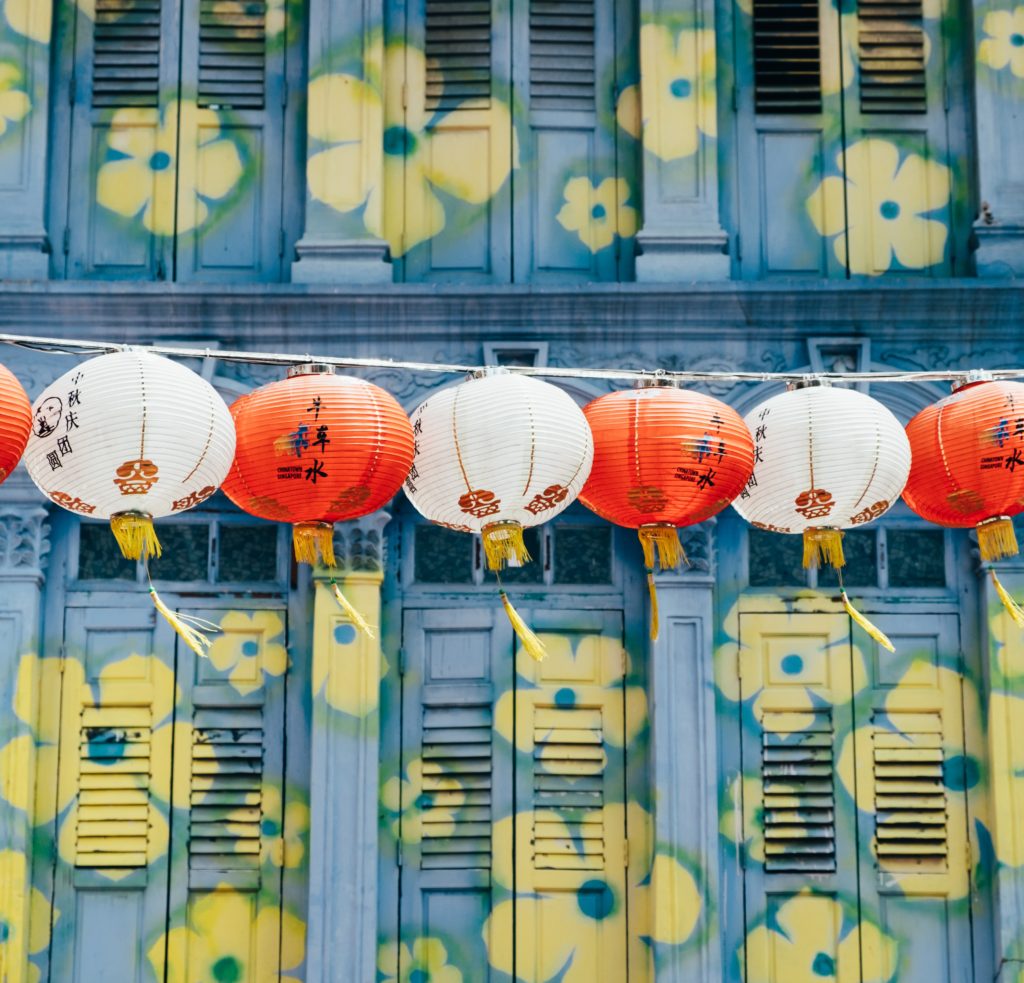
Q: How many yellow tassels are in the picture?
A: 6